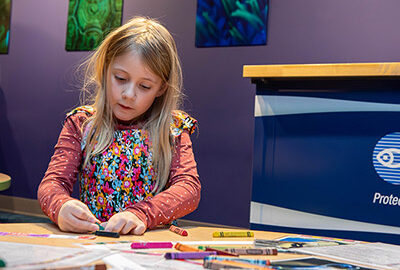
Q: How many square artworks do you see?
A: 3